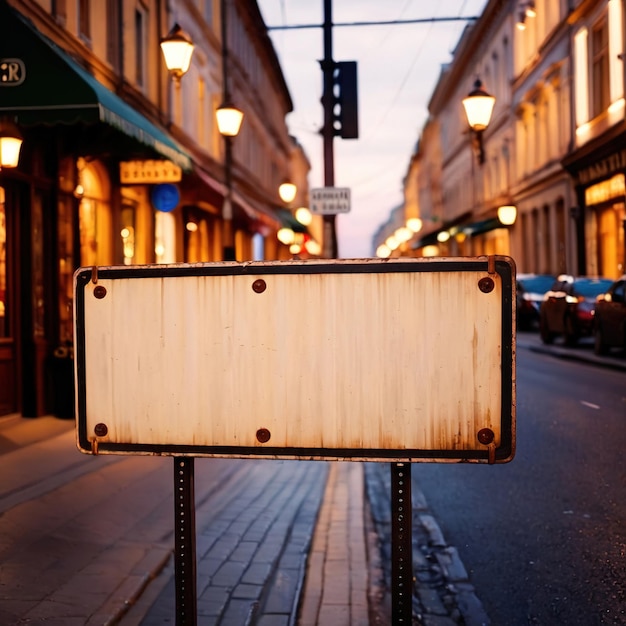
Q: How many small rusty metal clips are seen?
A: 4